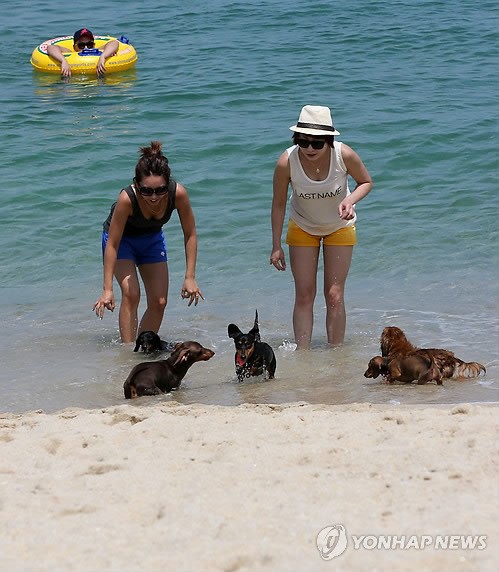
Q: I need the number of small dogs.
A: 5